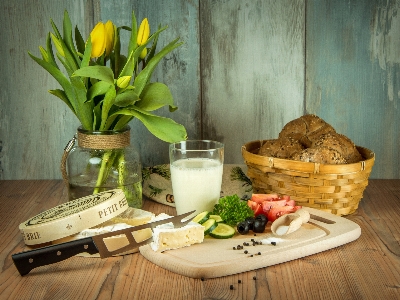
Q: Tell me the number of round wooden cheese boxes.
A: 1